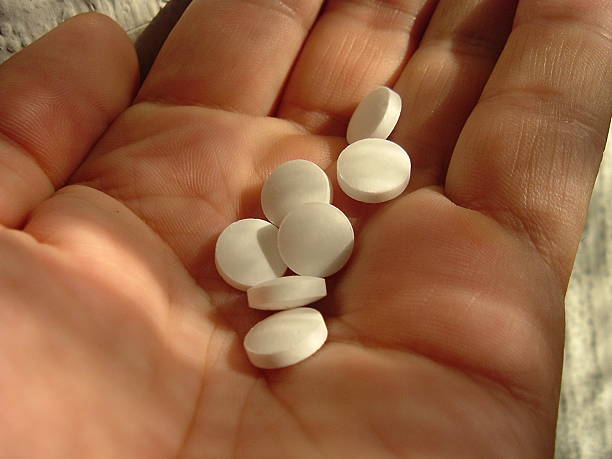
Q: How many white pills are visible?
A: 7